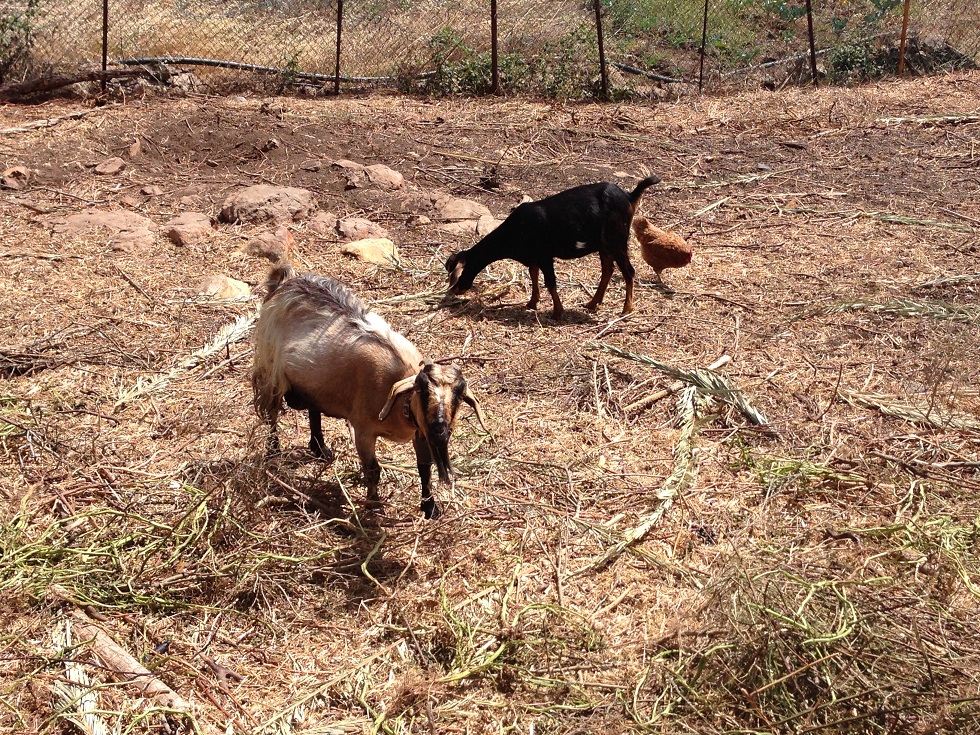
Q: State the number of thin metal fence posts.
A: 7